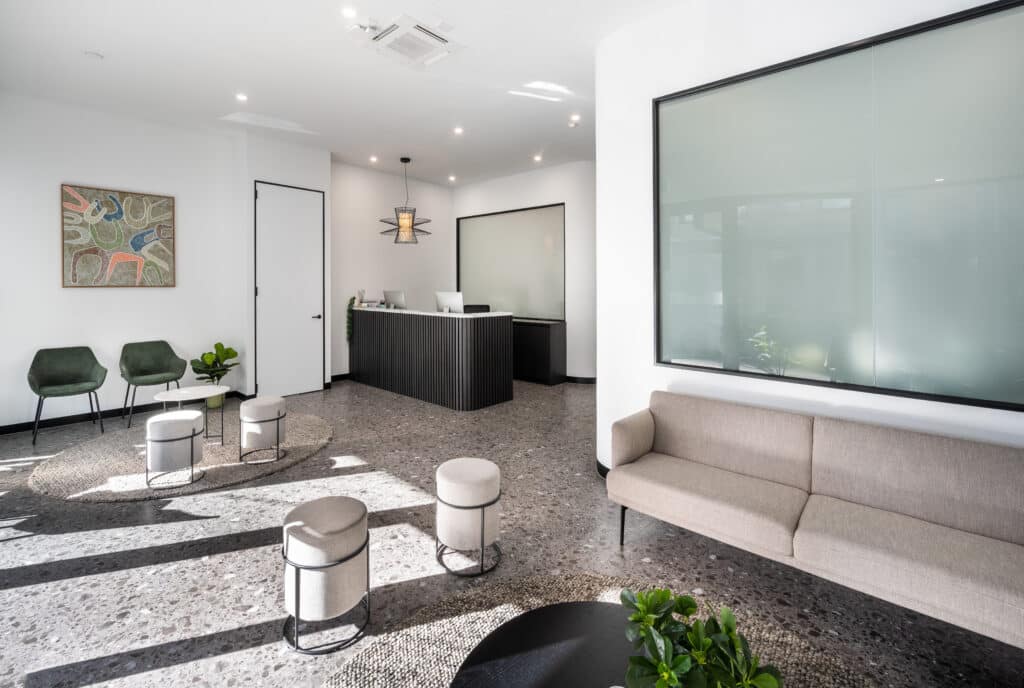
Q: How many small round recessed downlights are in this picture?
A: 7